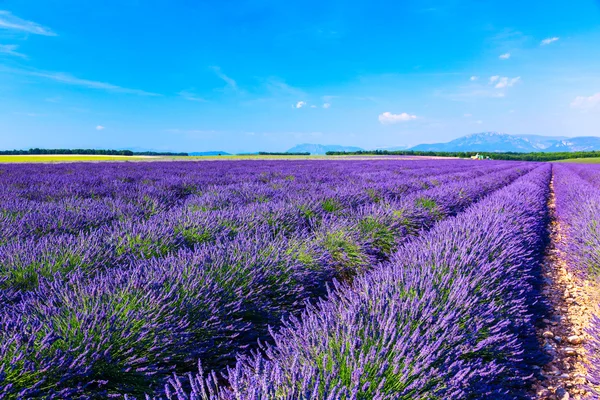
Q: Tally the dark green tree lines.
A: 3